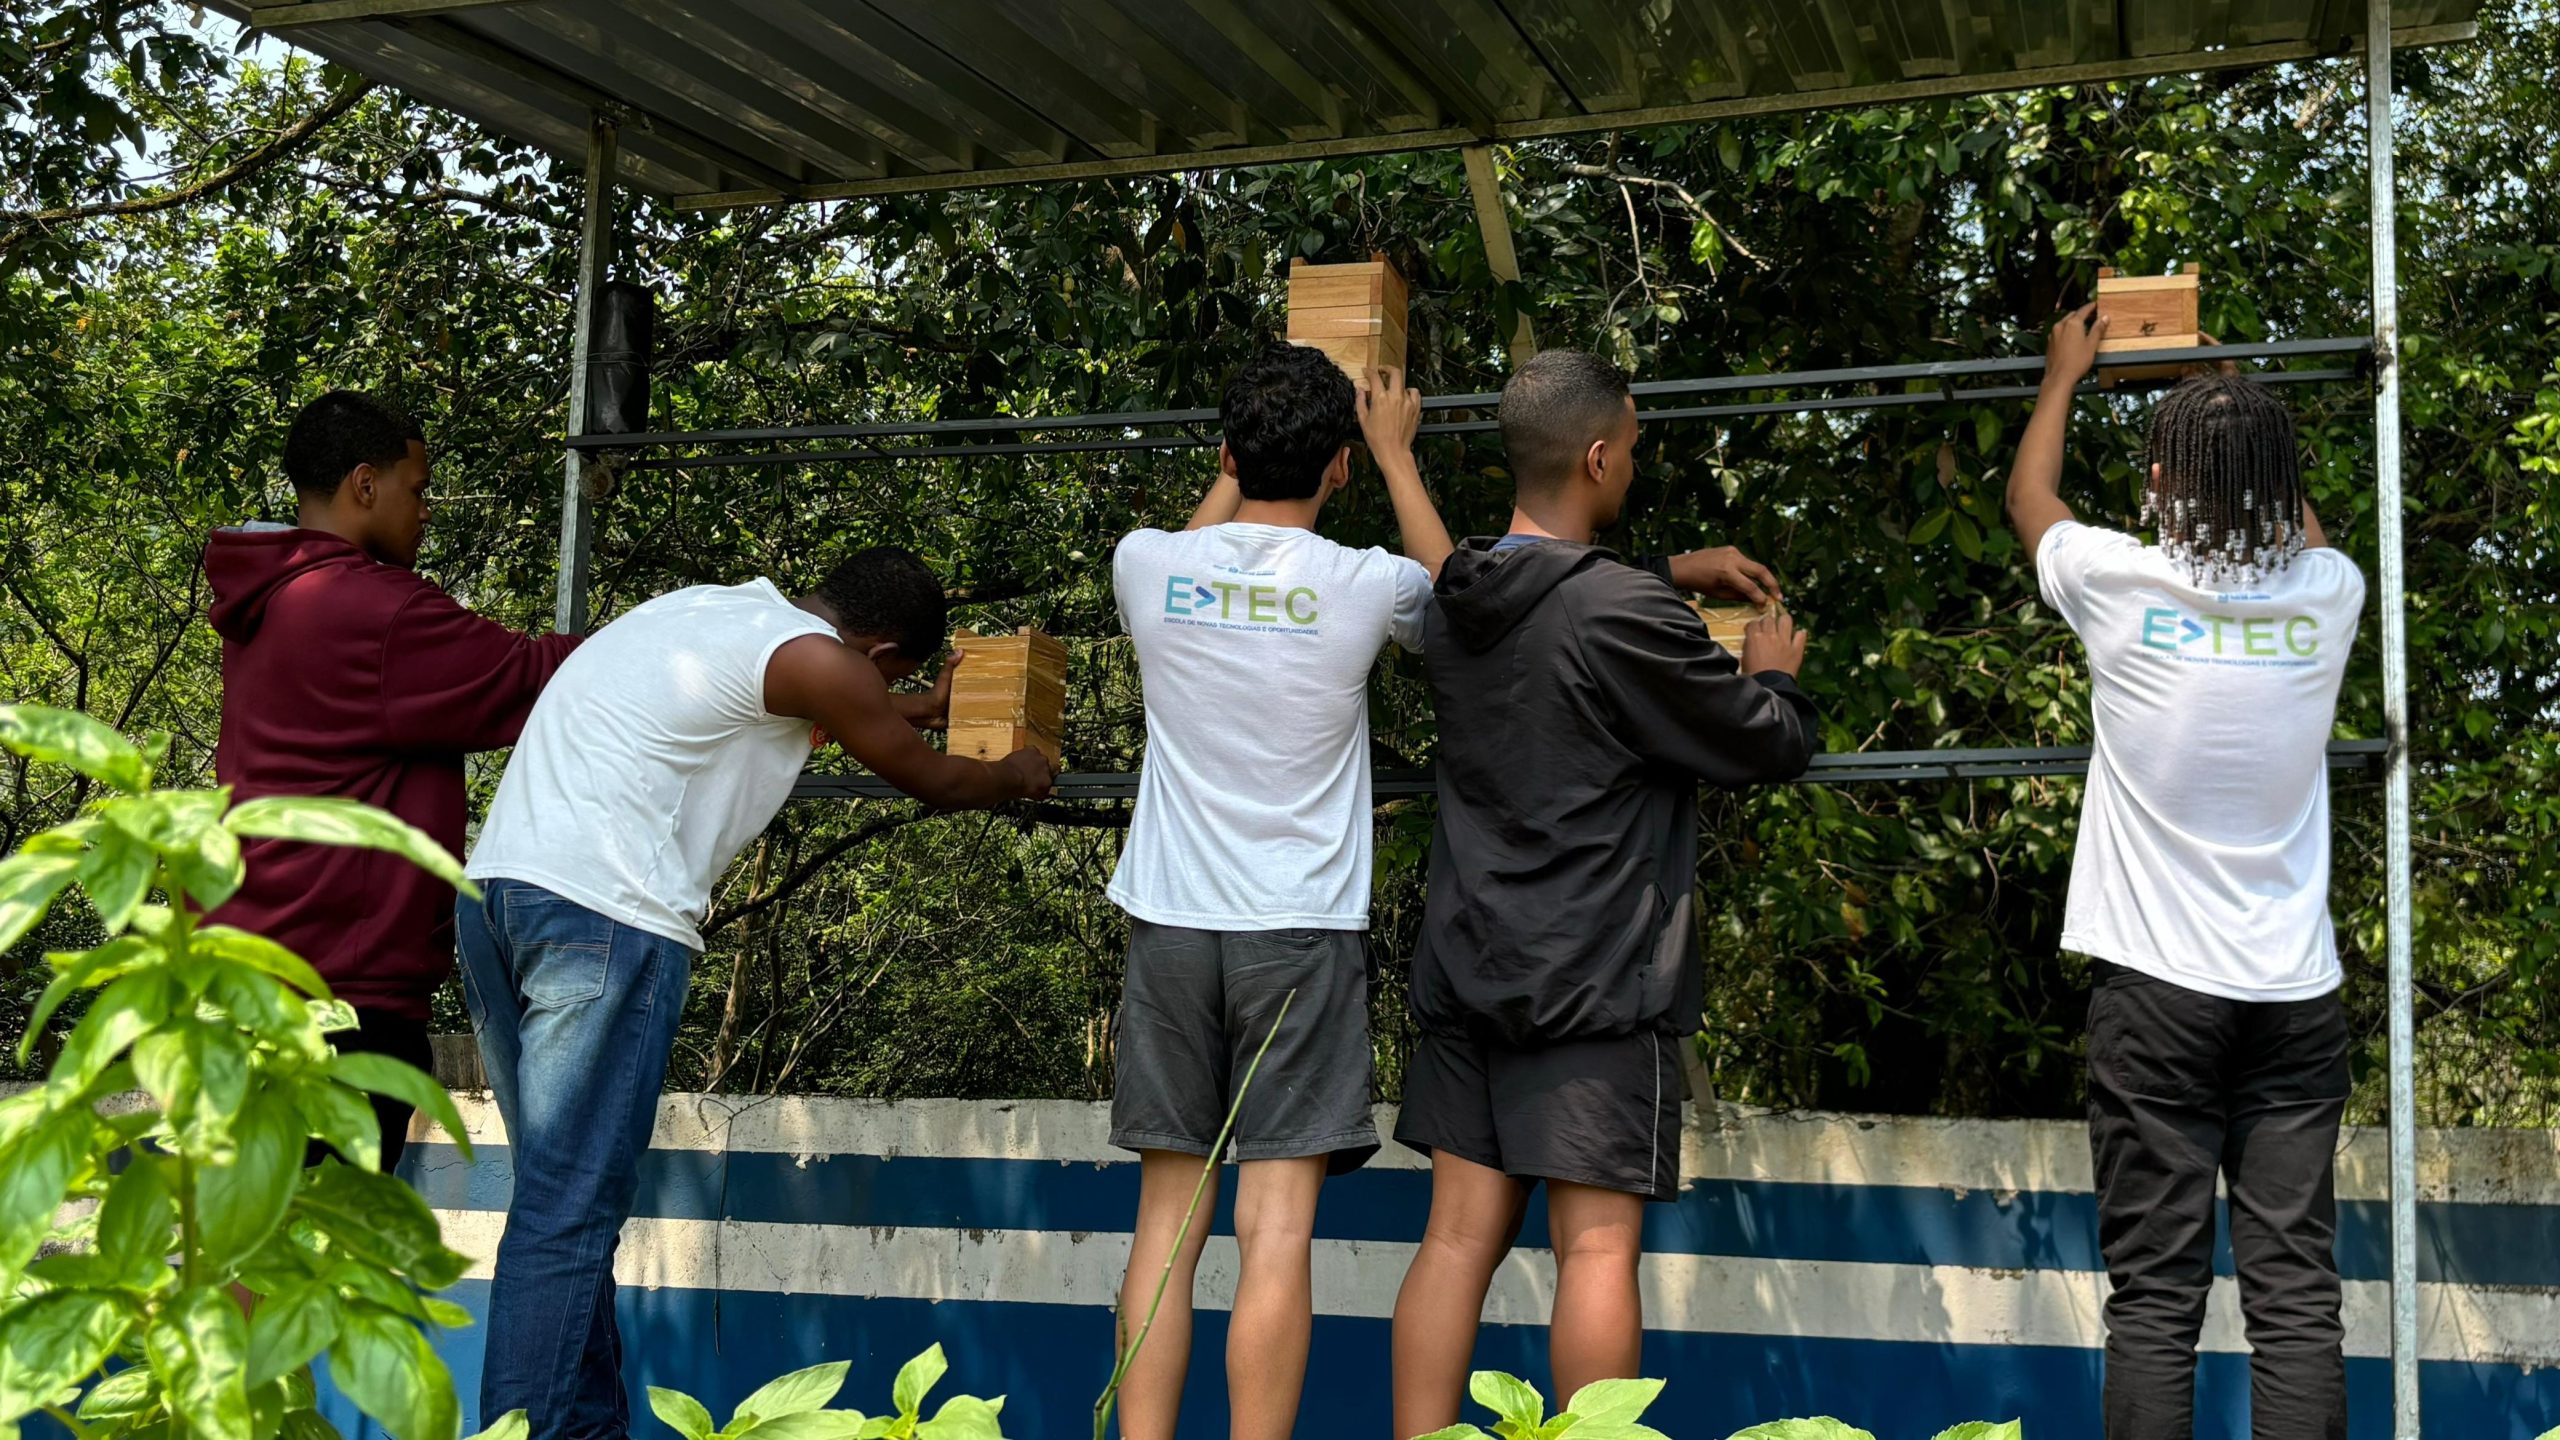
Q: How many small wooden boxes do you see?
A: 4